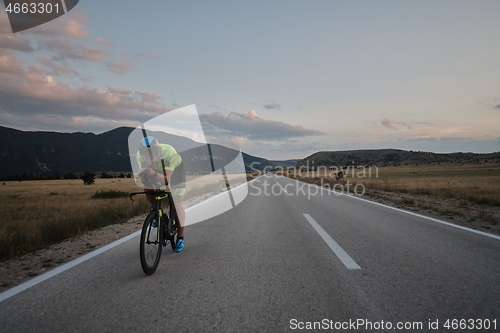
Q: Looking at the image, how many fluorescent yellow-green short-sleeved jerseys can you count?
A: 1